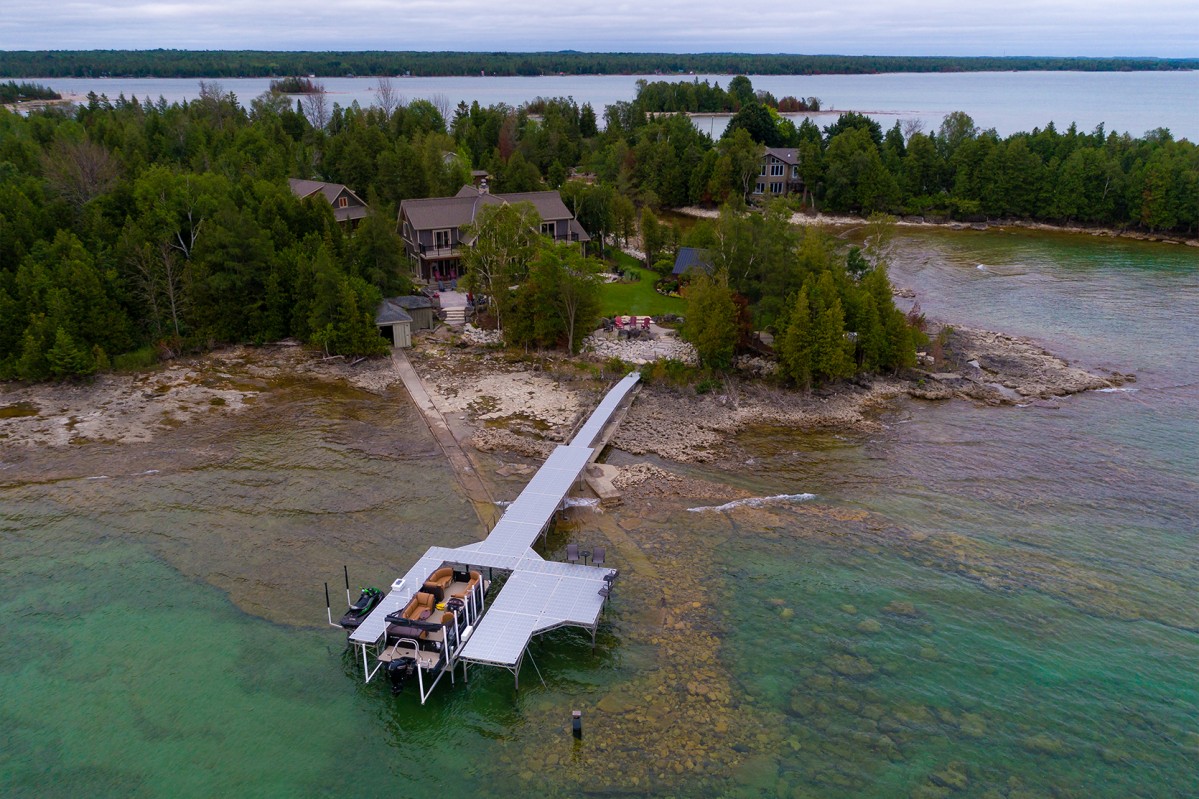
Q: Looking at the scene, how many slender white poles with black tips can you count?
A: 2